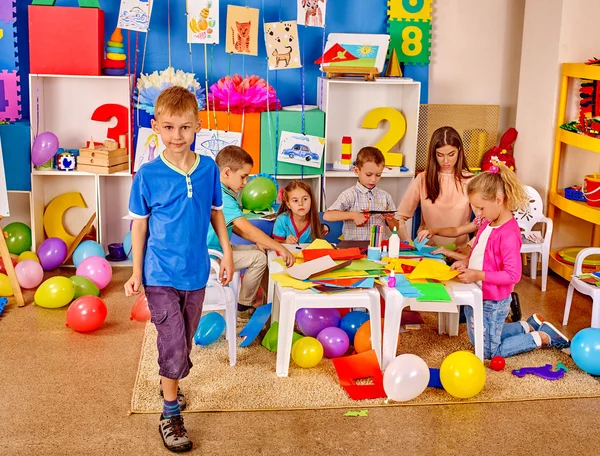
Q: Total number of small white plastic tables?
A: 2